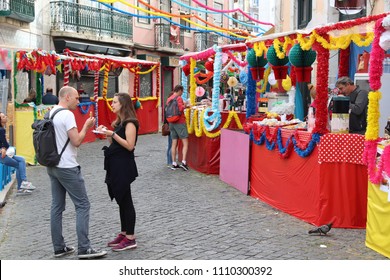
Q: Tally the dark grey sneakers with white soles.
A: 2